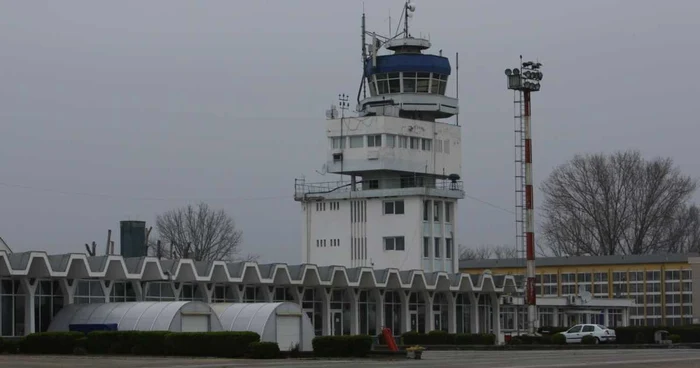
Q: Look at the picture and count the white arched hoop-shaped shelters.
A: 2